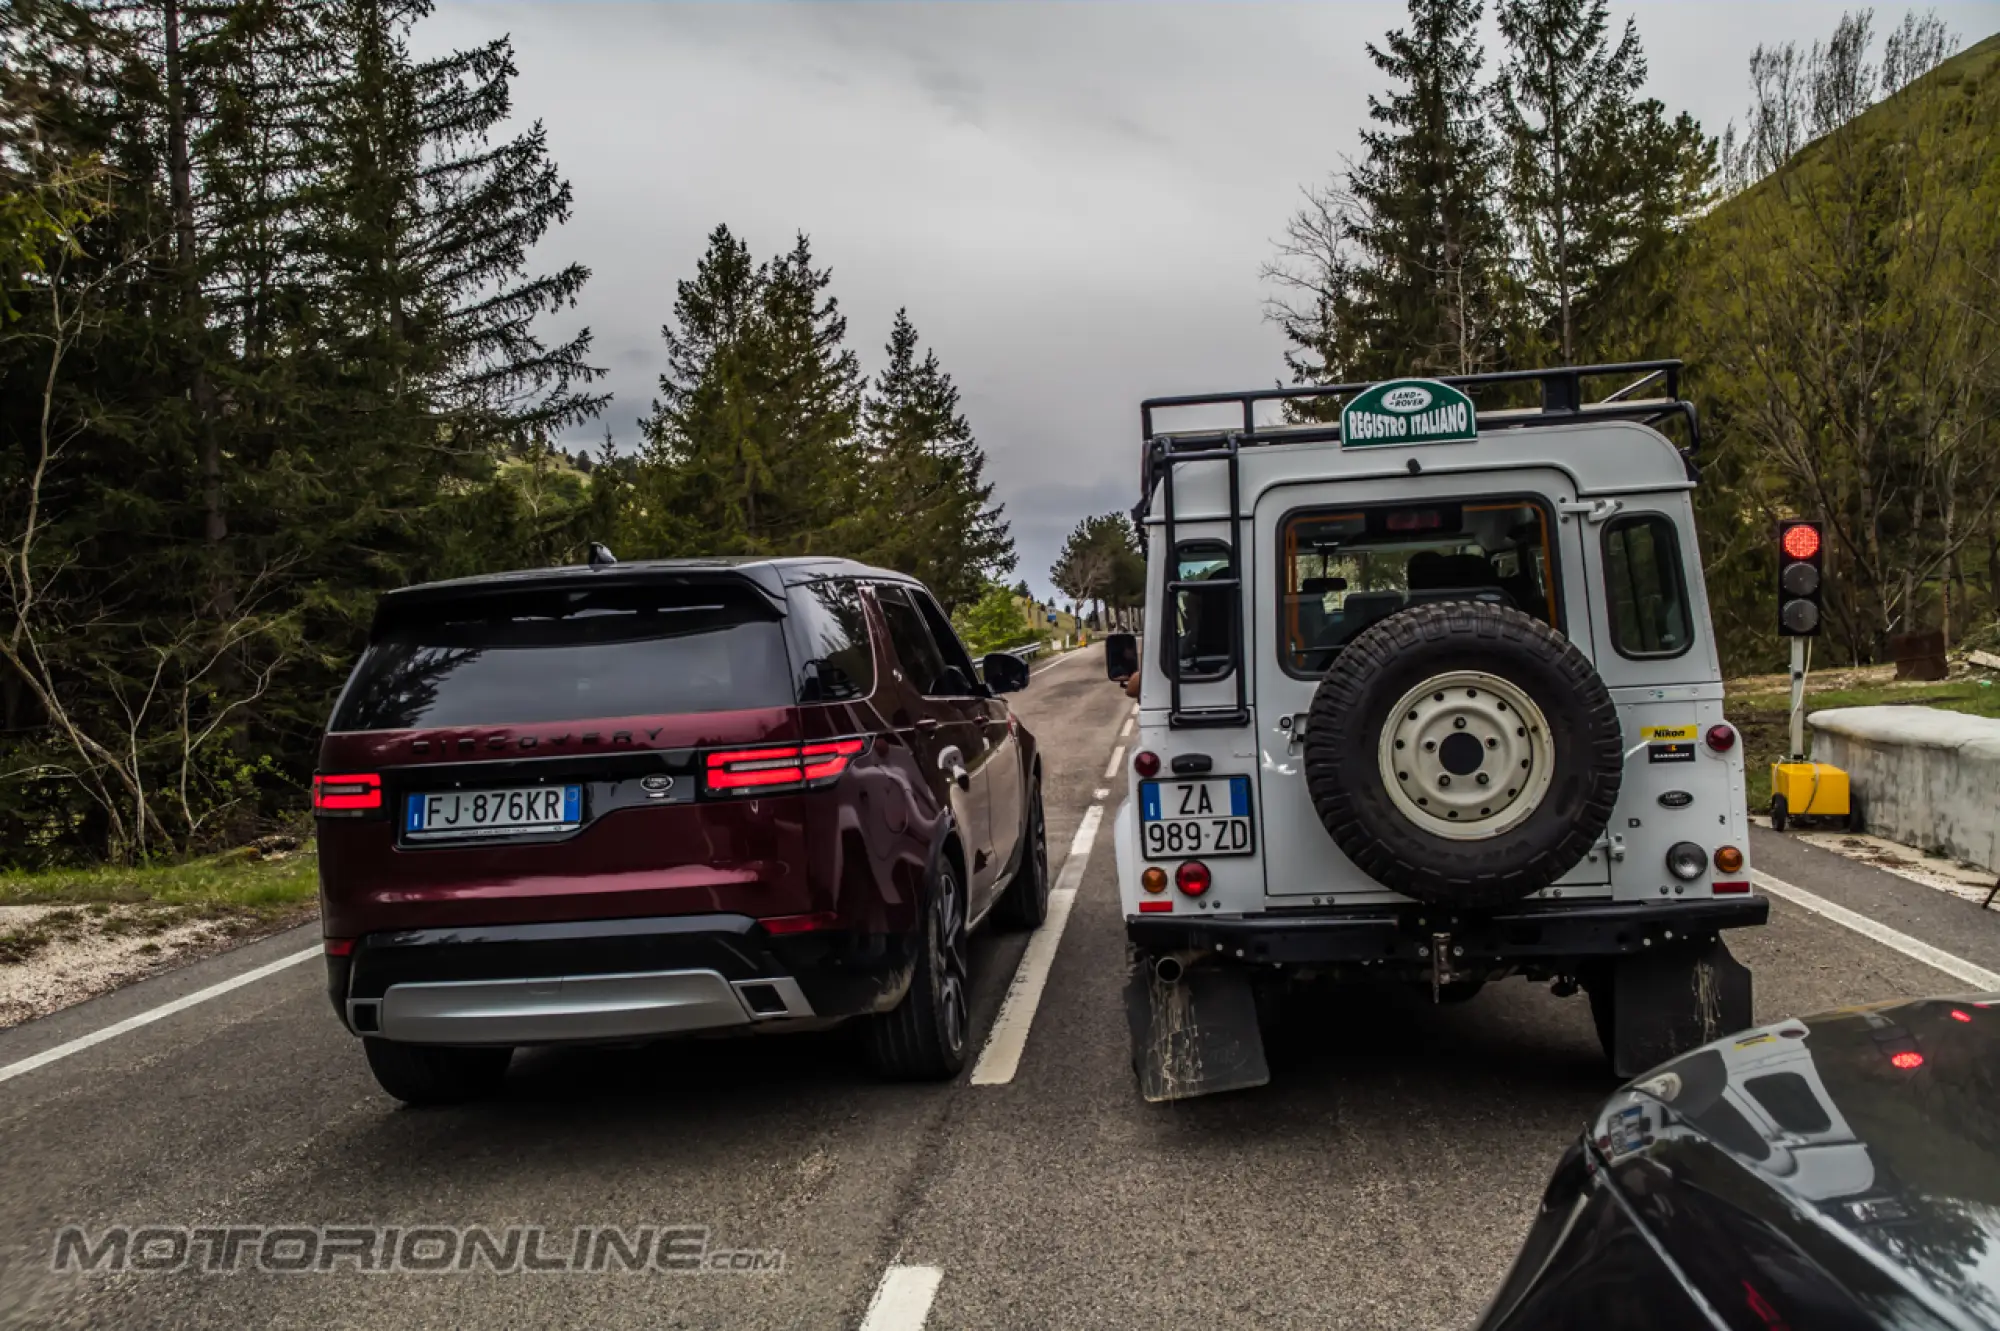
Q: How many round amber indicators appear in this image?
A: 2